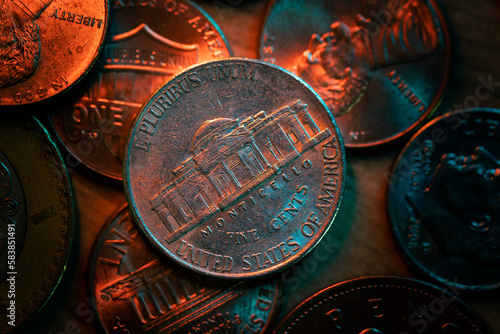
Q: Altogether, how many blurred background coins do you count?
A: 7